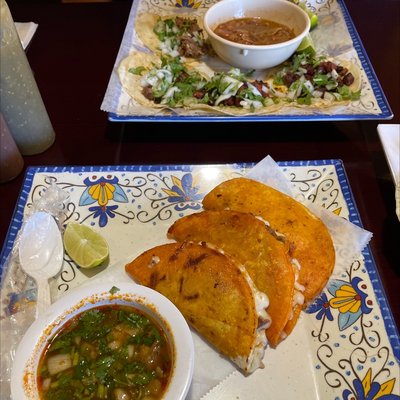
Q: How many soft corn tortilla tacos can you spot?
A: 4